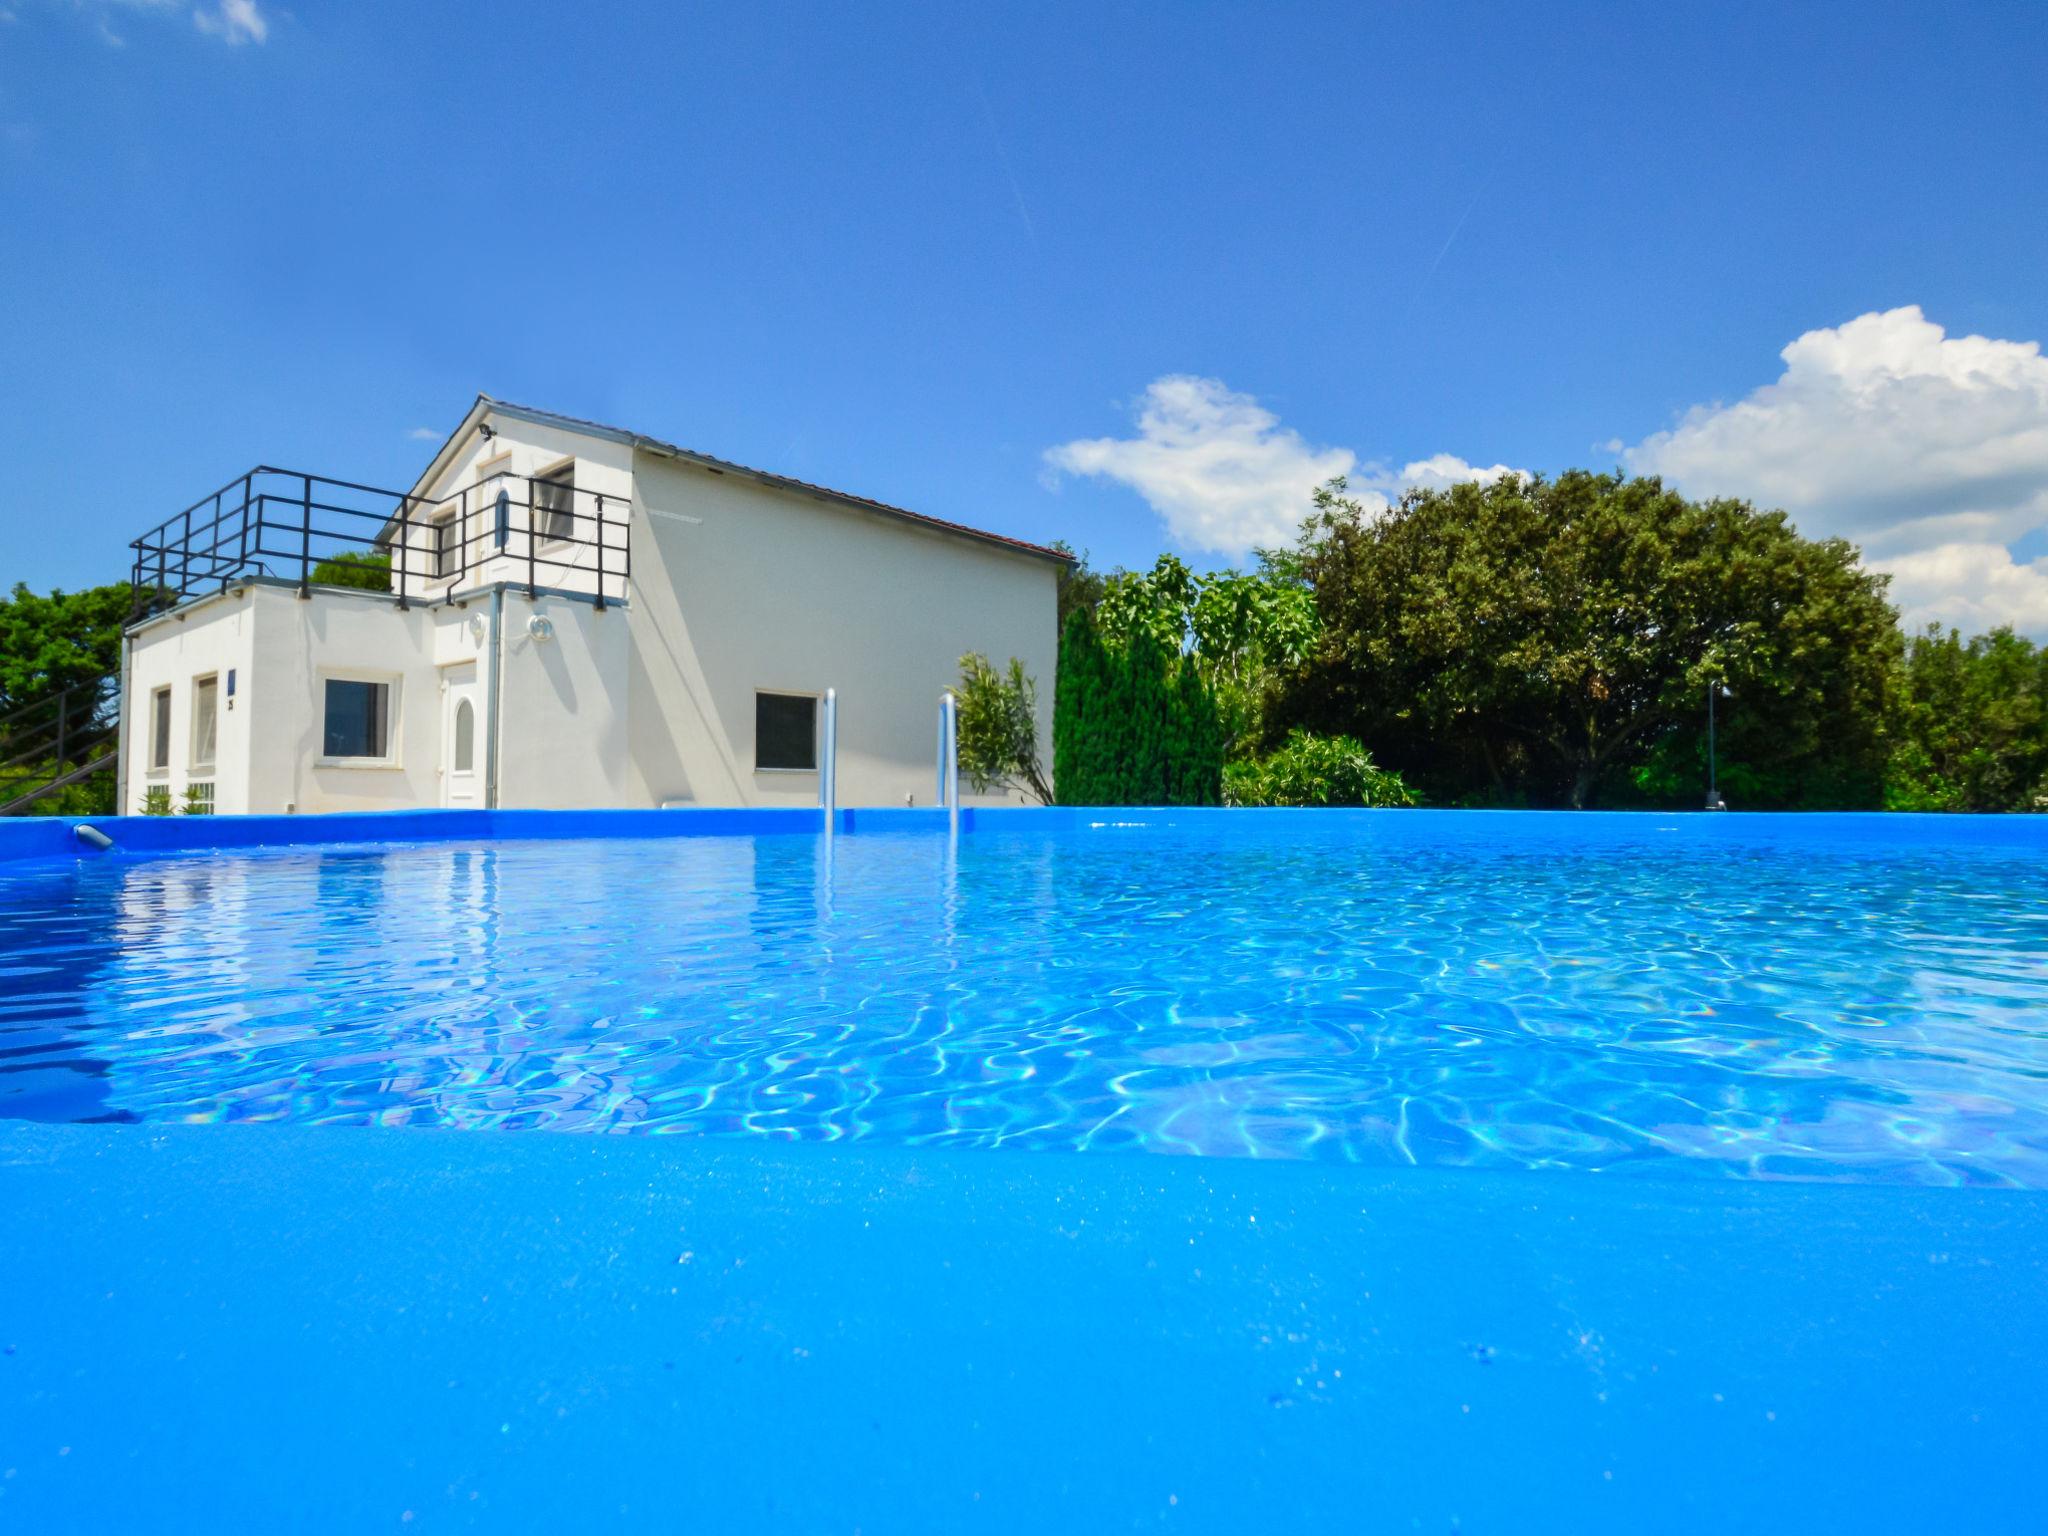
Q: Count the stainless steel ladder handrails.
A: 2